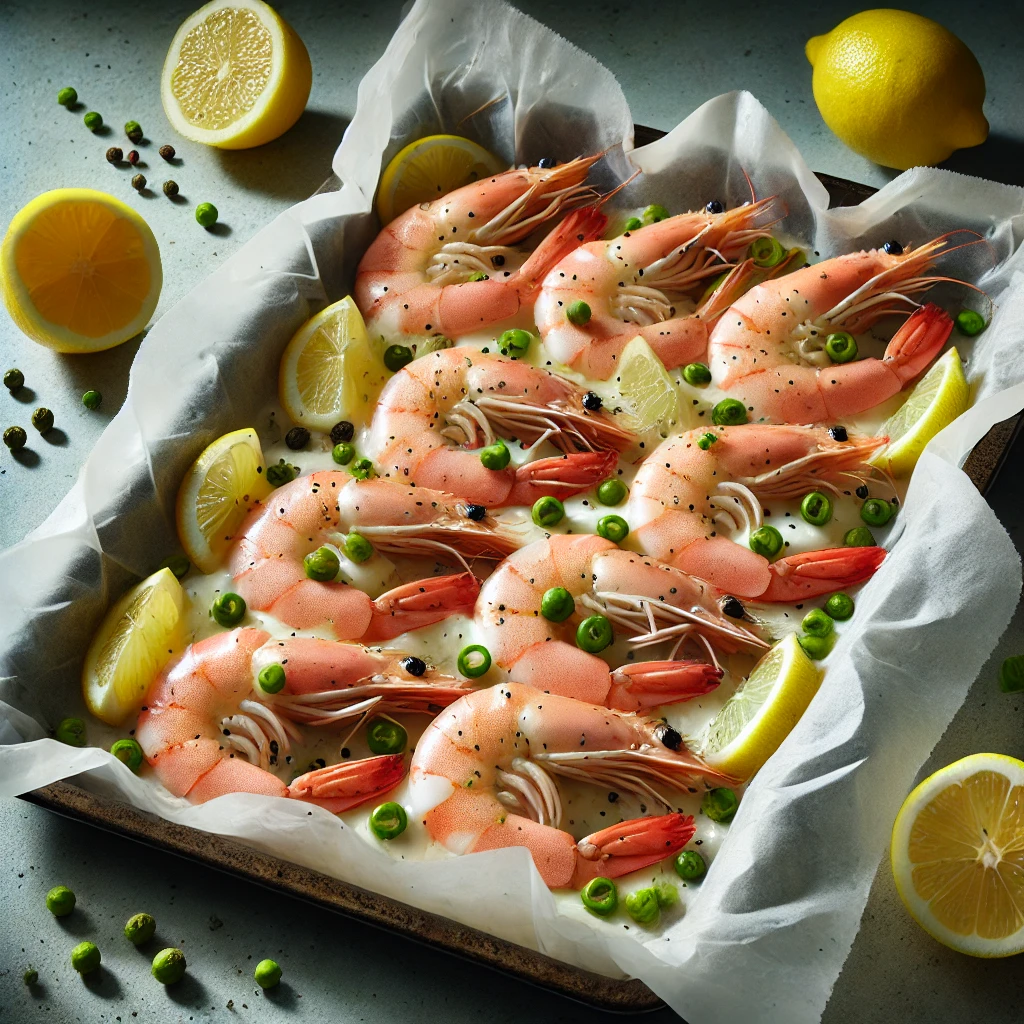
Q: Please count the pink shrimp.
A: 9